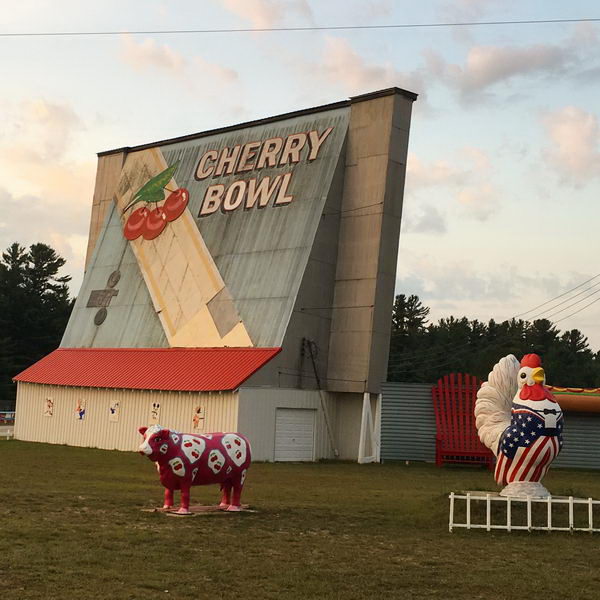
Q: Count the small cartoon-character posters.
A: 5